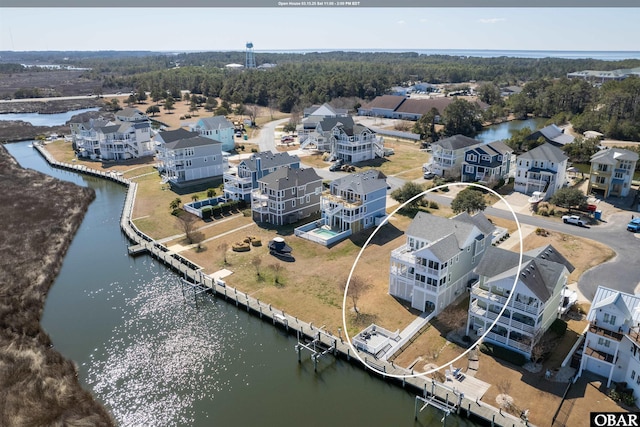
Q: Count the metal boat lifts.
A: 3